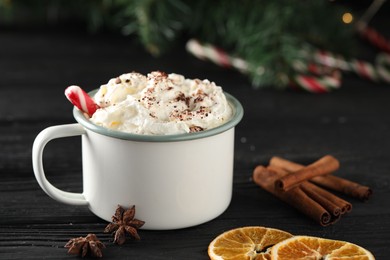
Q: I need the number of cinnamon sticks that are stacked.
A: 4